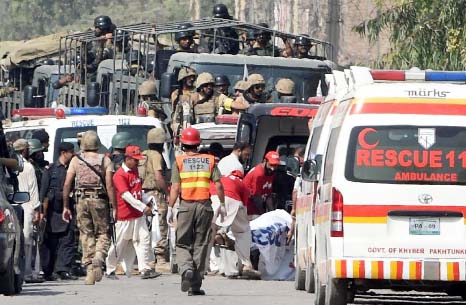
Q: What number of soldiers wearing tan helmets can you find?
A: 8